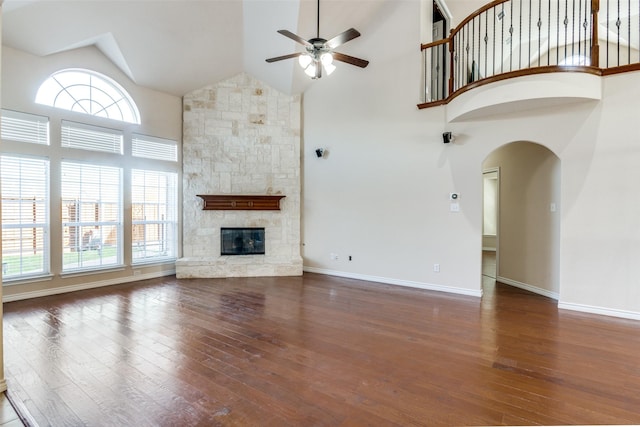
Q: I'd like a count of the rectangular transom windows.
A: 3